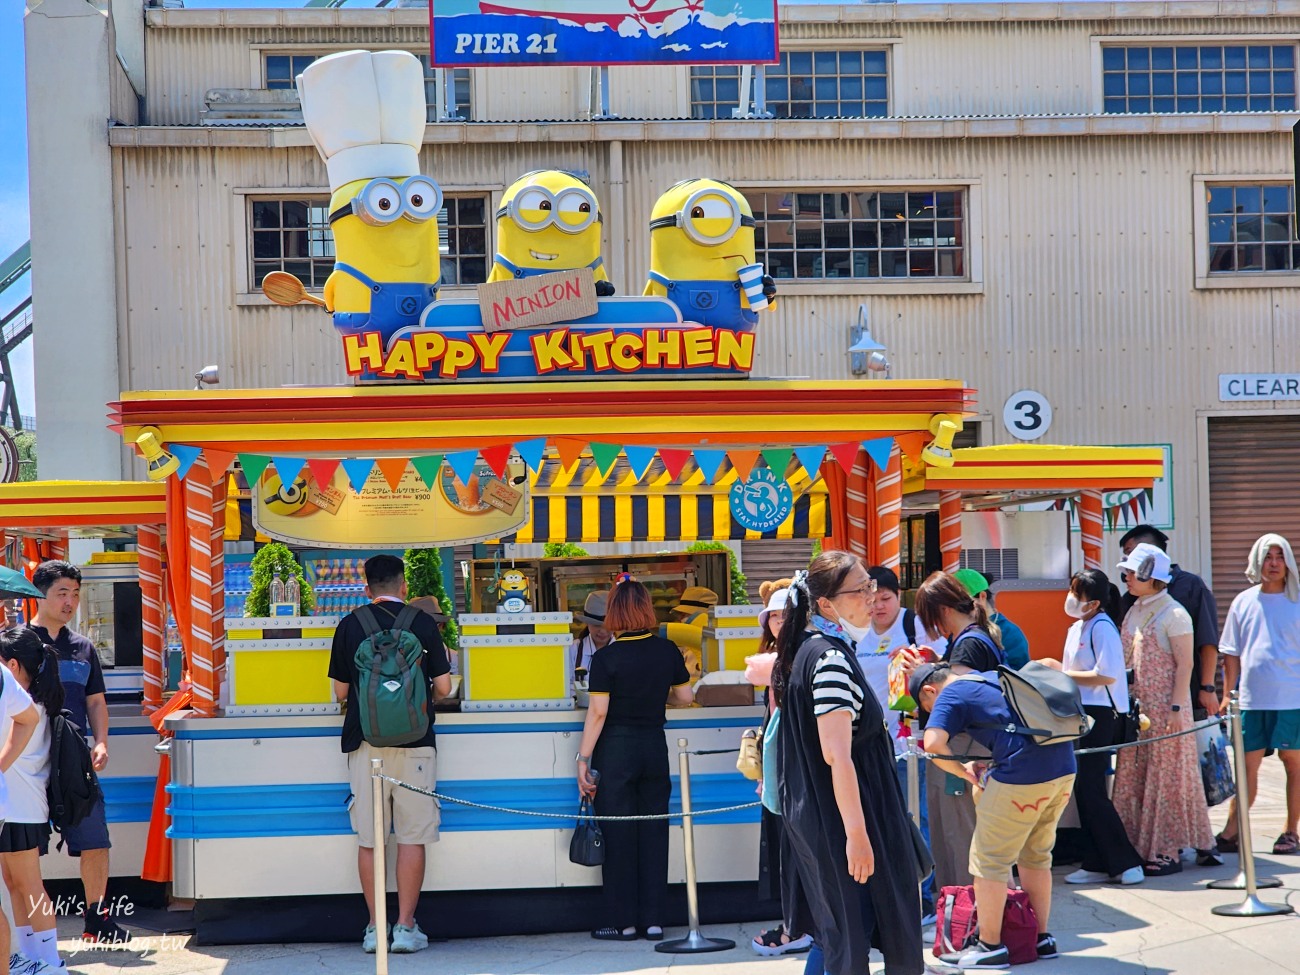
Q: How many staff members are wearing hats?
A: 3